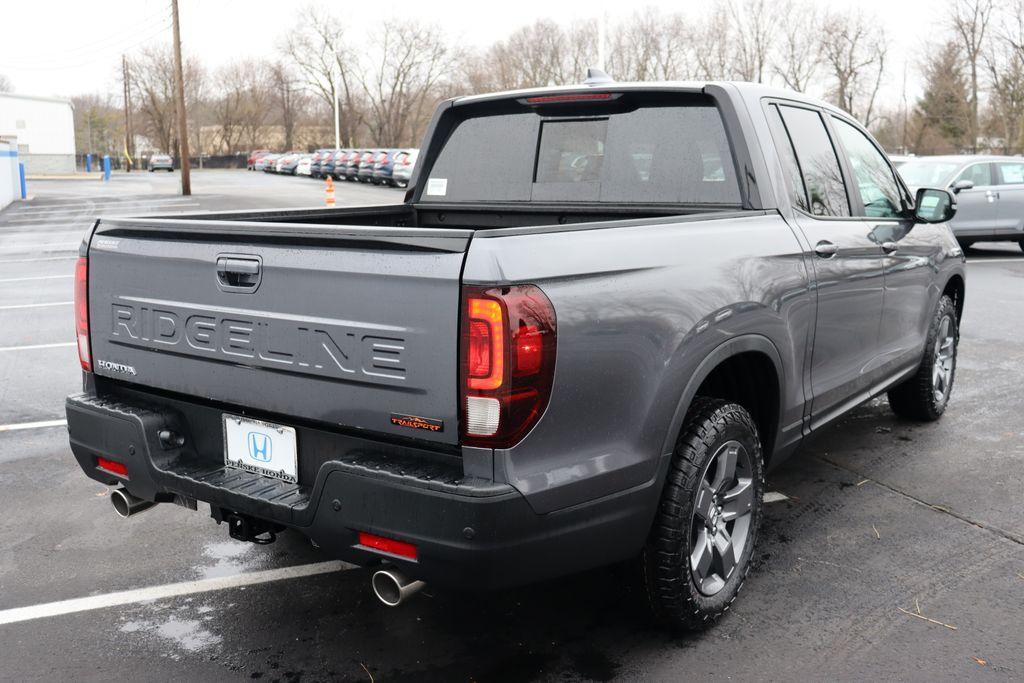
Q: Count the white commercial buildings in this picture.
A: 1